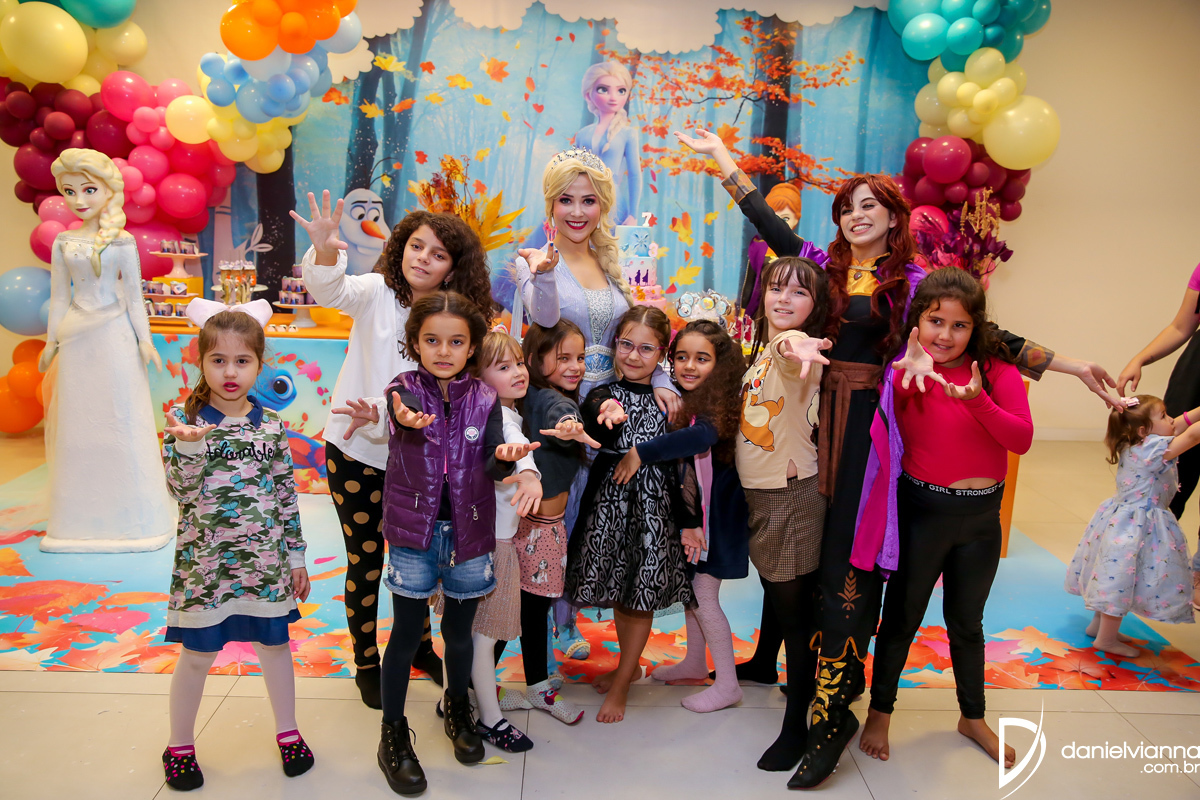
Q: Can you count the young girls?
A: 10